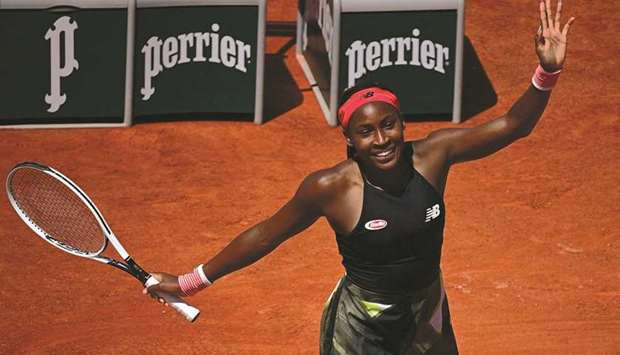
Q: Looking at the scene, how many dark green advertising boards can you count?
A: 3